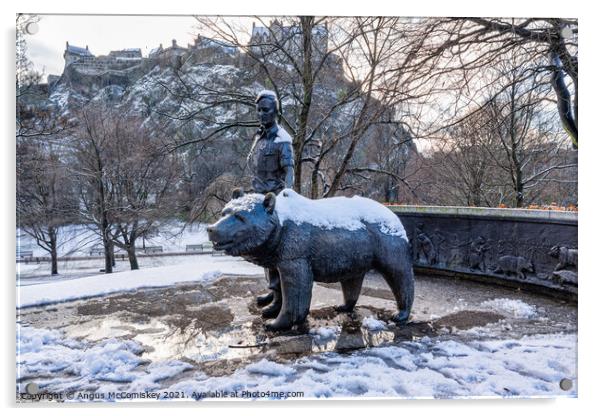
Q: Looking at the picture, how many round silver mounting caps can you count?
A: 4